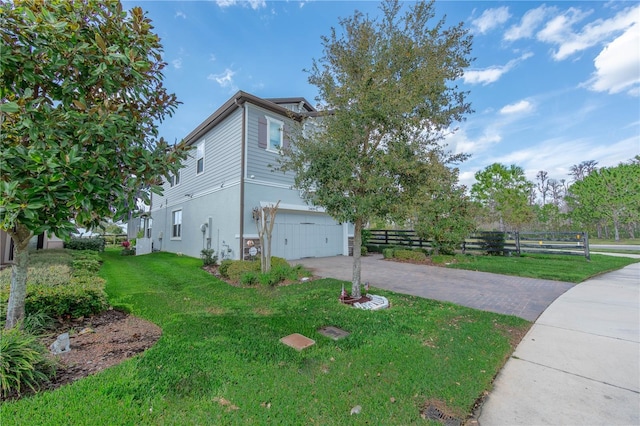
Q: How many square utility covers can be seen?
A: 2